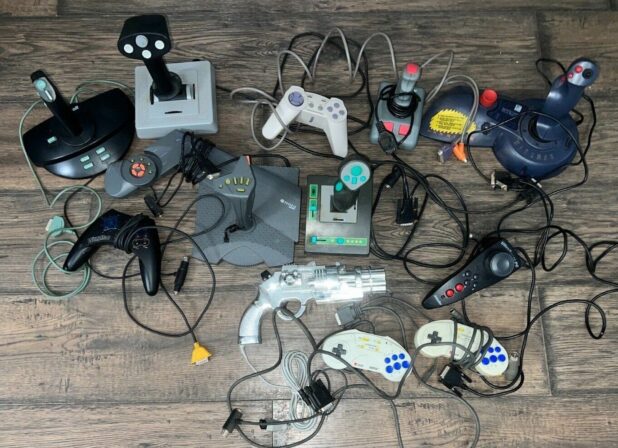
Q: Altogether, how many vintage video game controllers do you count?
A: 13